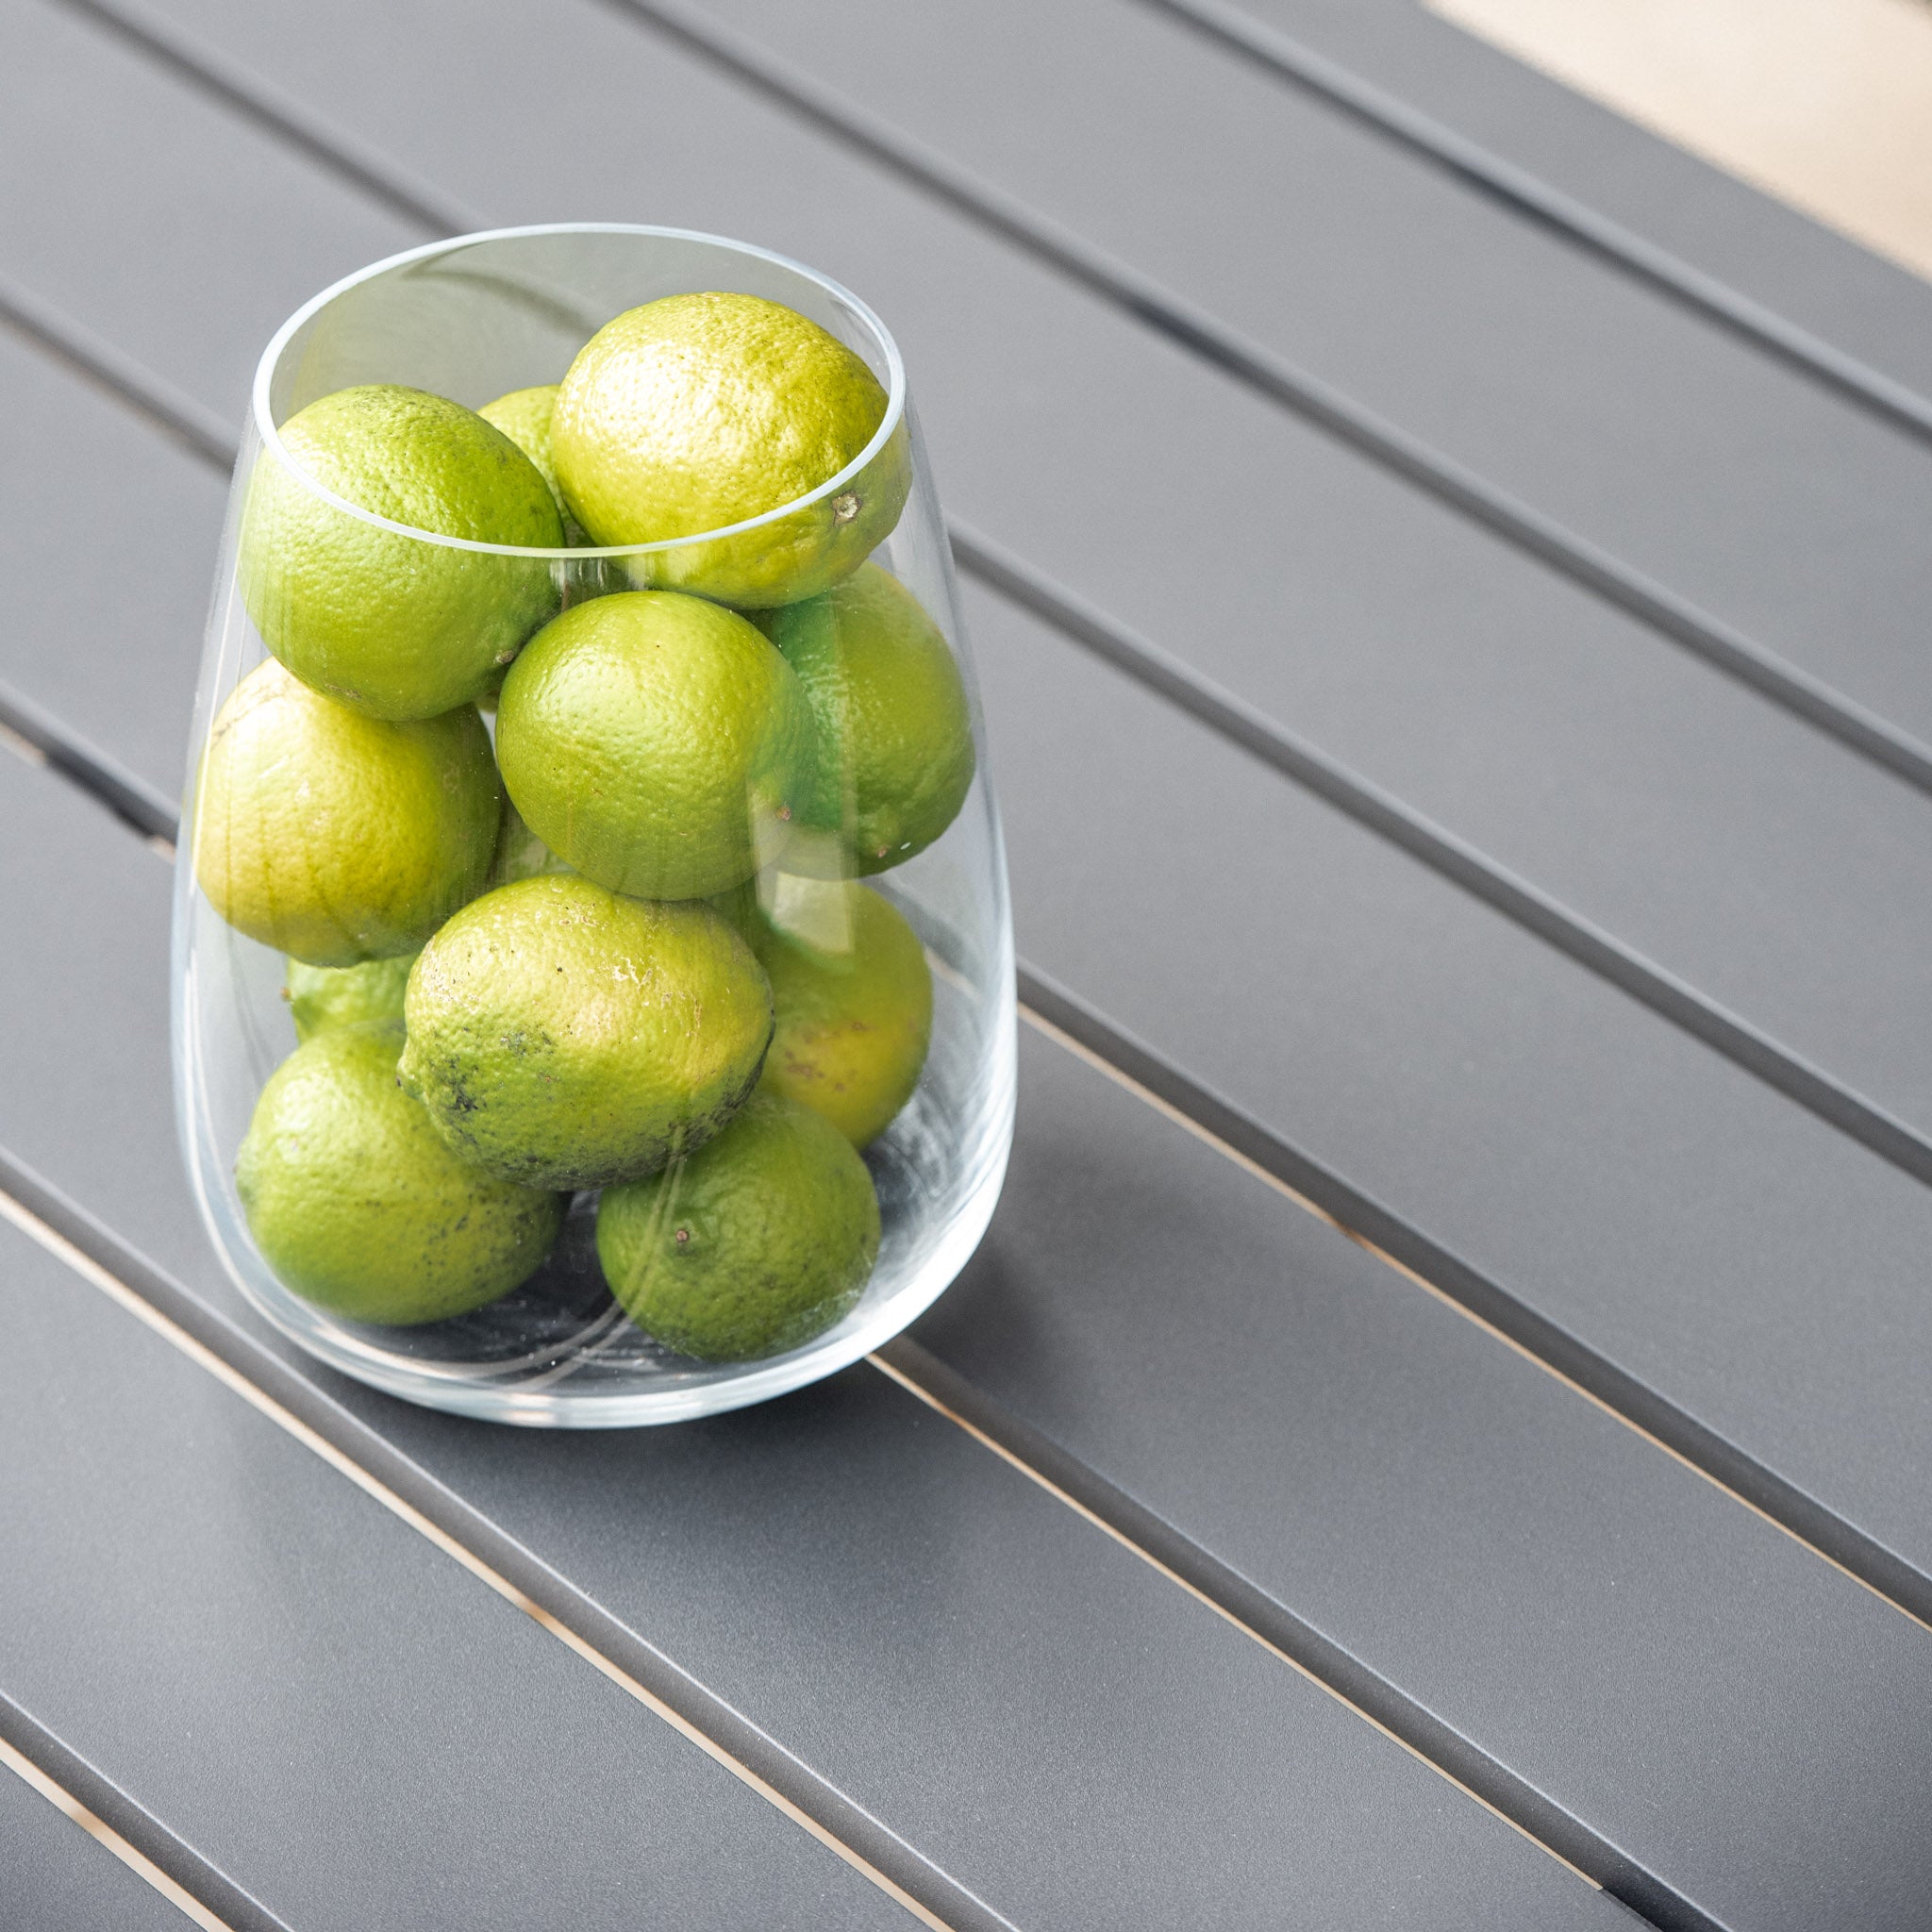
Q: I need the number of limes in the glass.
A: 11